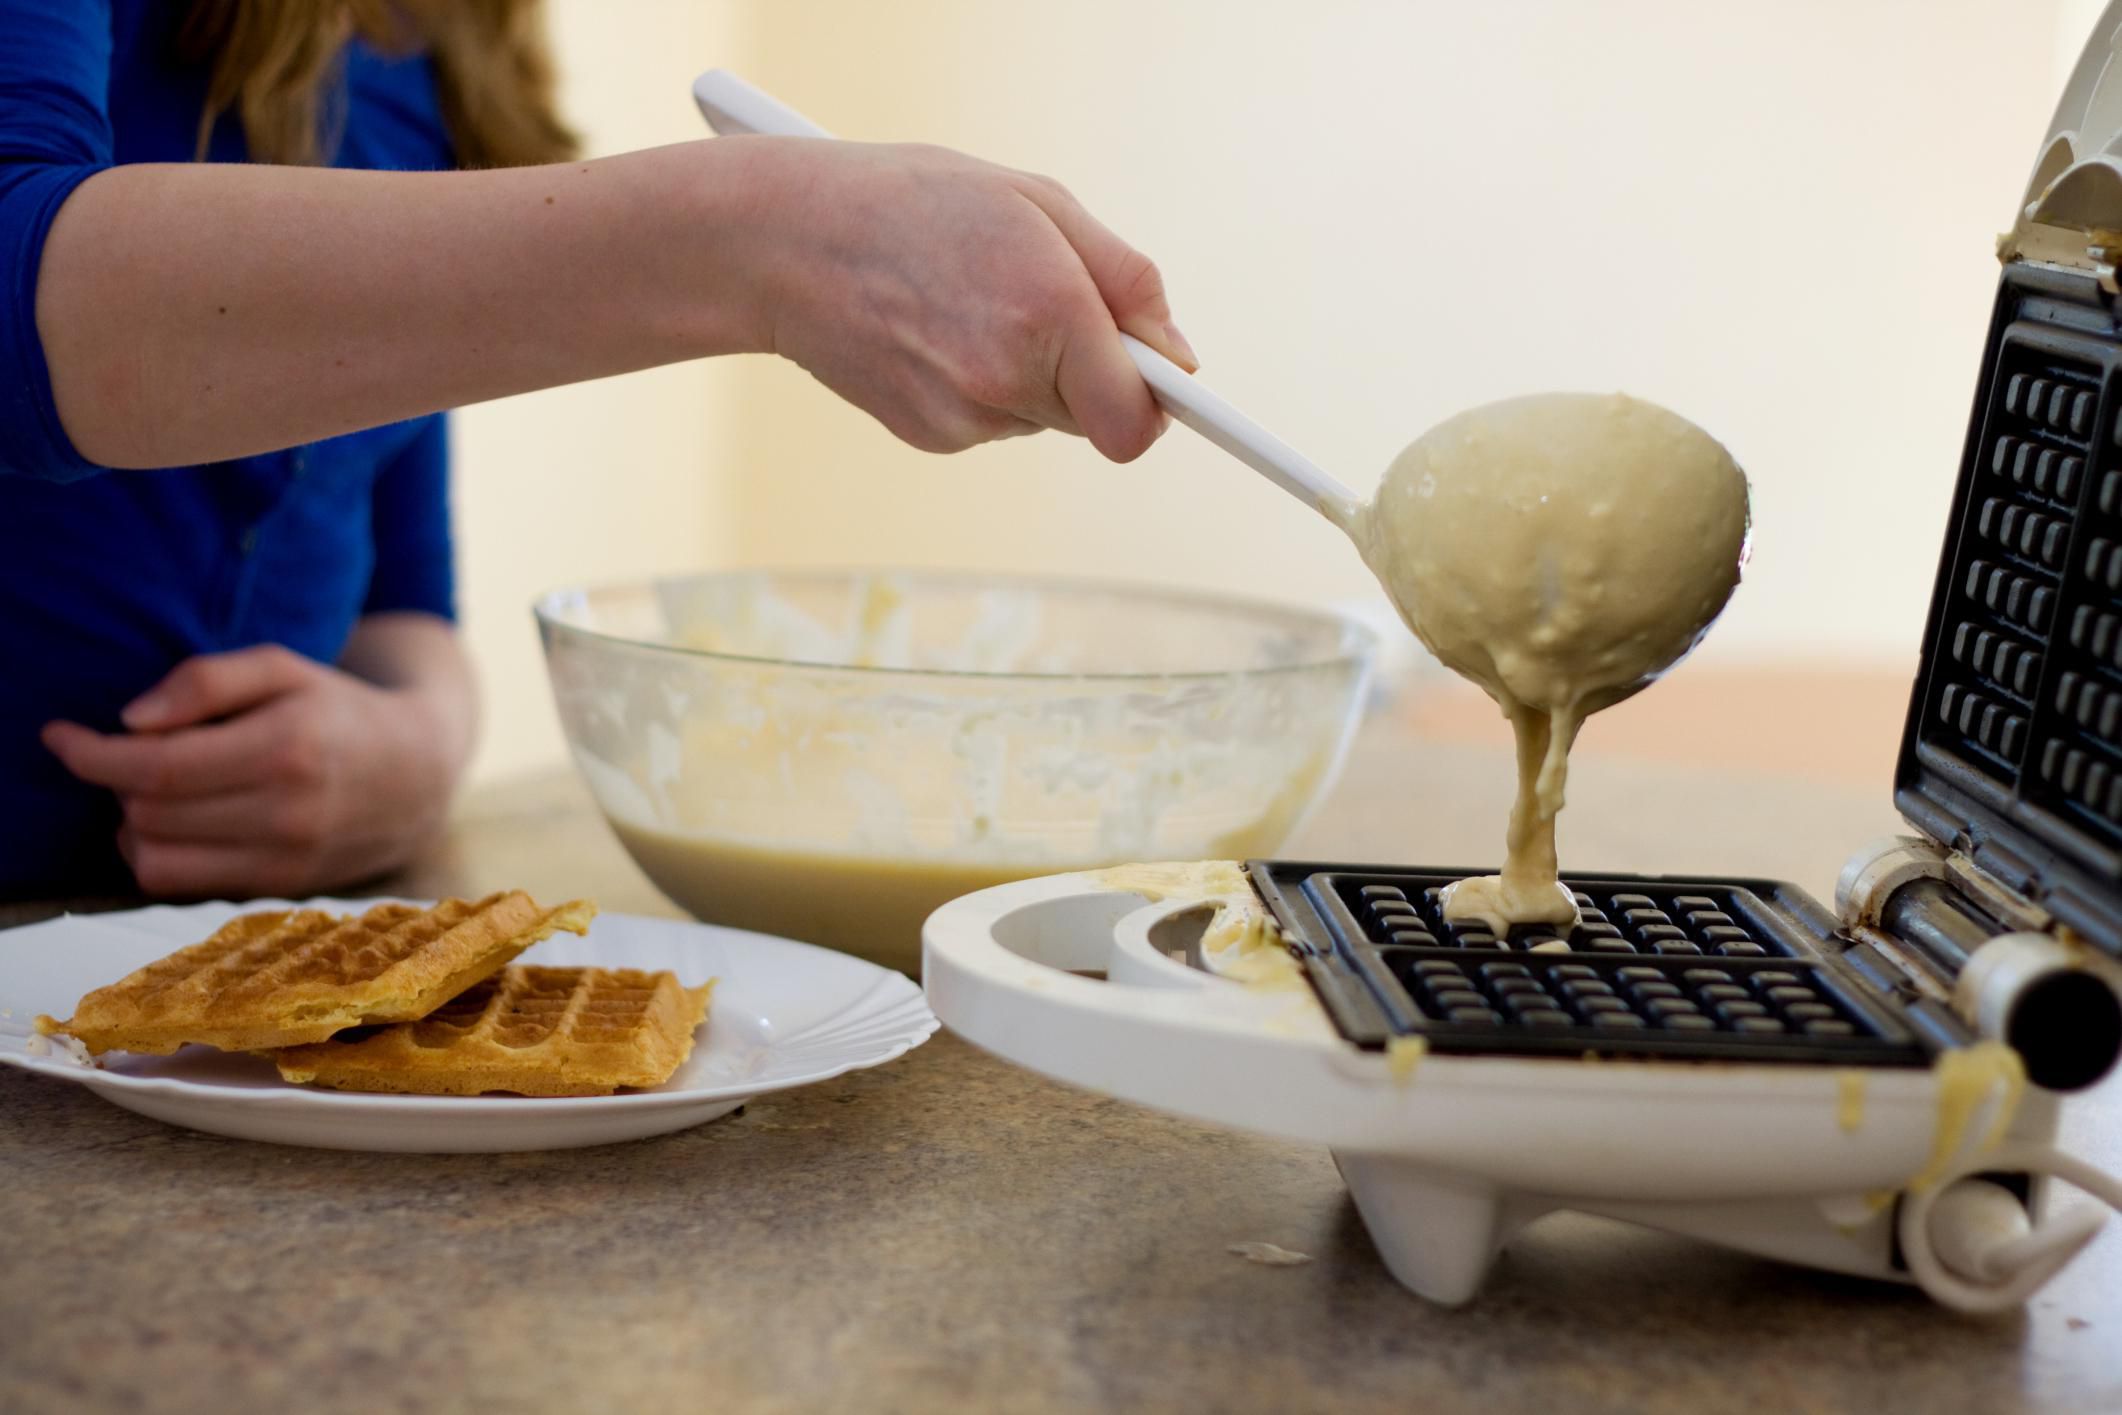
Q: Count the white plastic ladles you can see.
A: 1